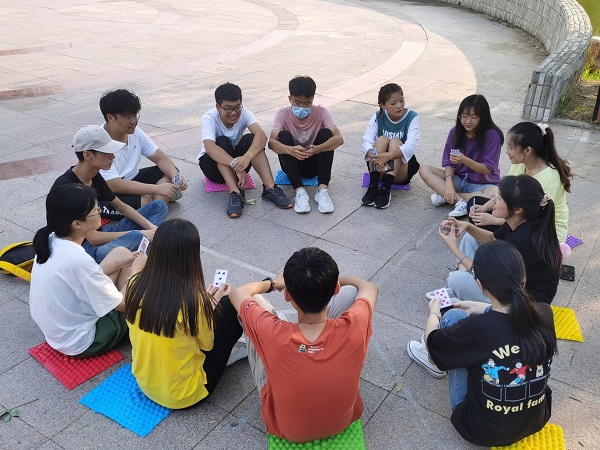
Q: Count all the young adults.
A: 12